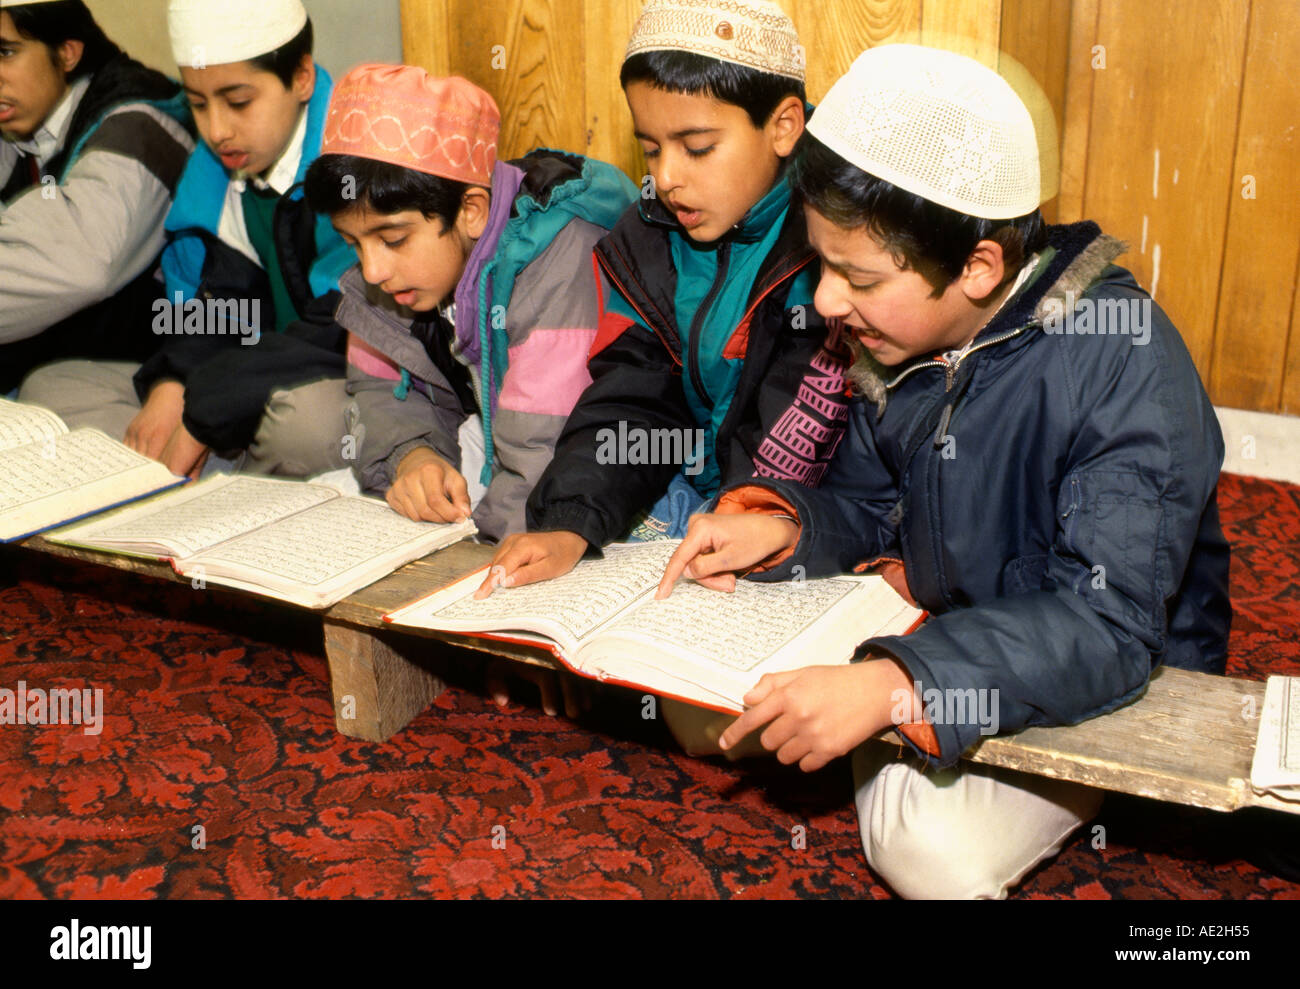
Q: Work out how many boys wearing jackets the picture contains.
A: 5